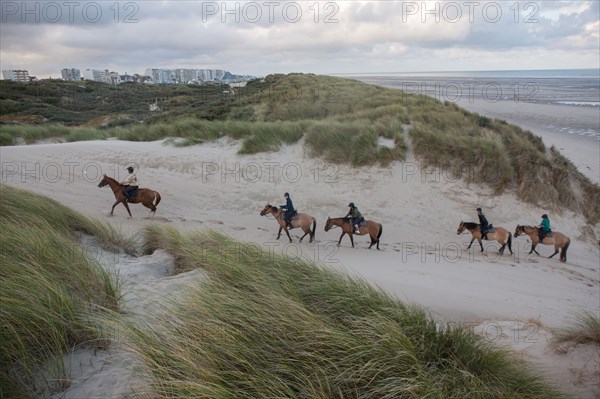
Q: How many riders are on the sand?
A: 5